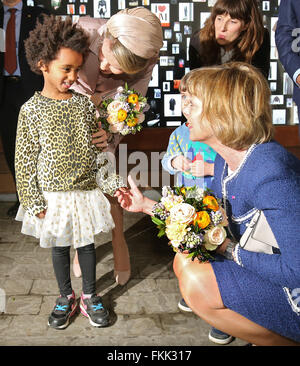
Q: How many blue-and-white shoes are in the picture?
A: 2